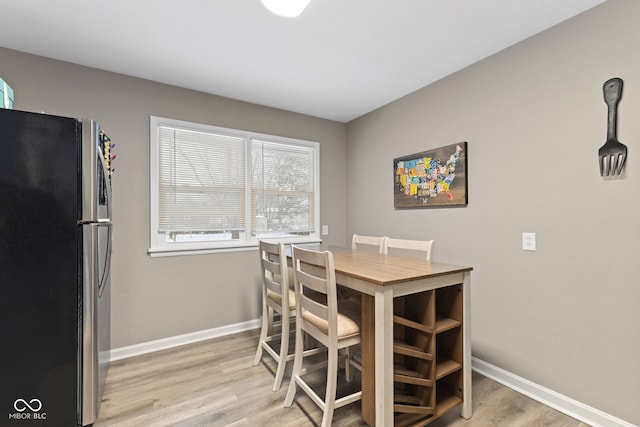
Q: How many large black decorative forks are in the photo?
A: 1